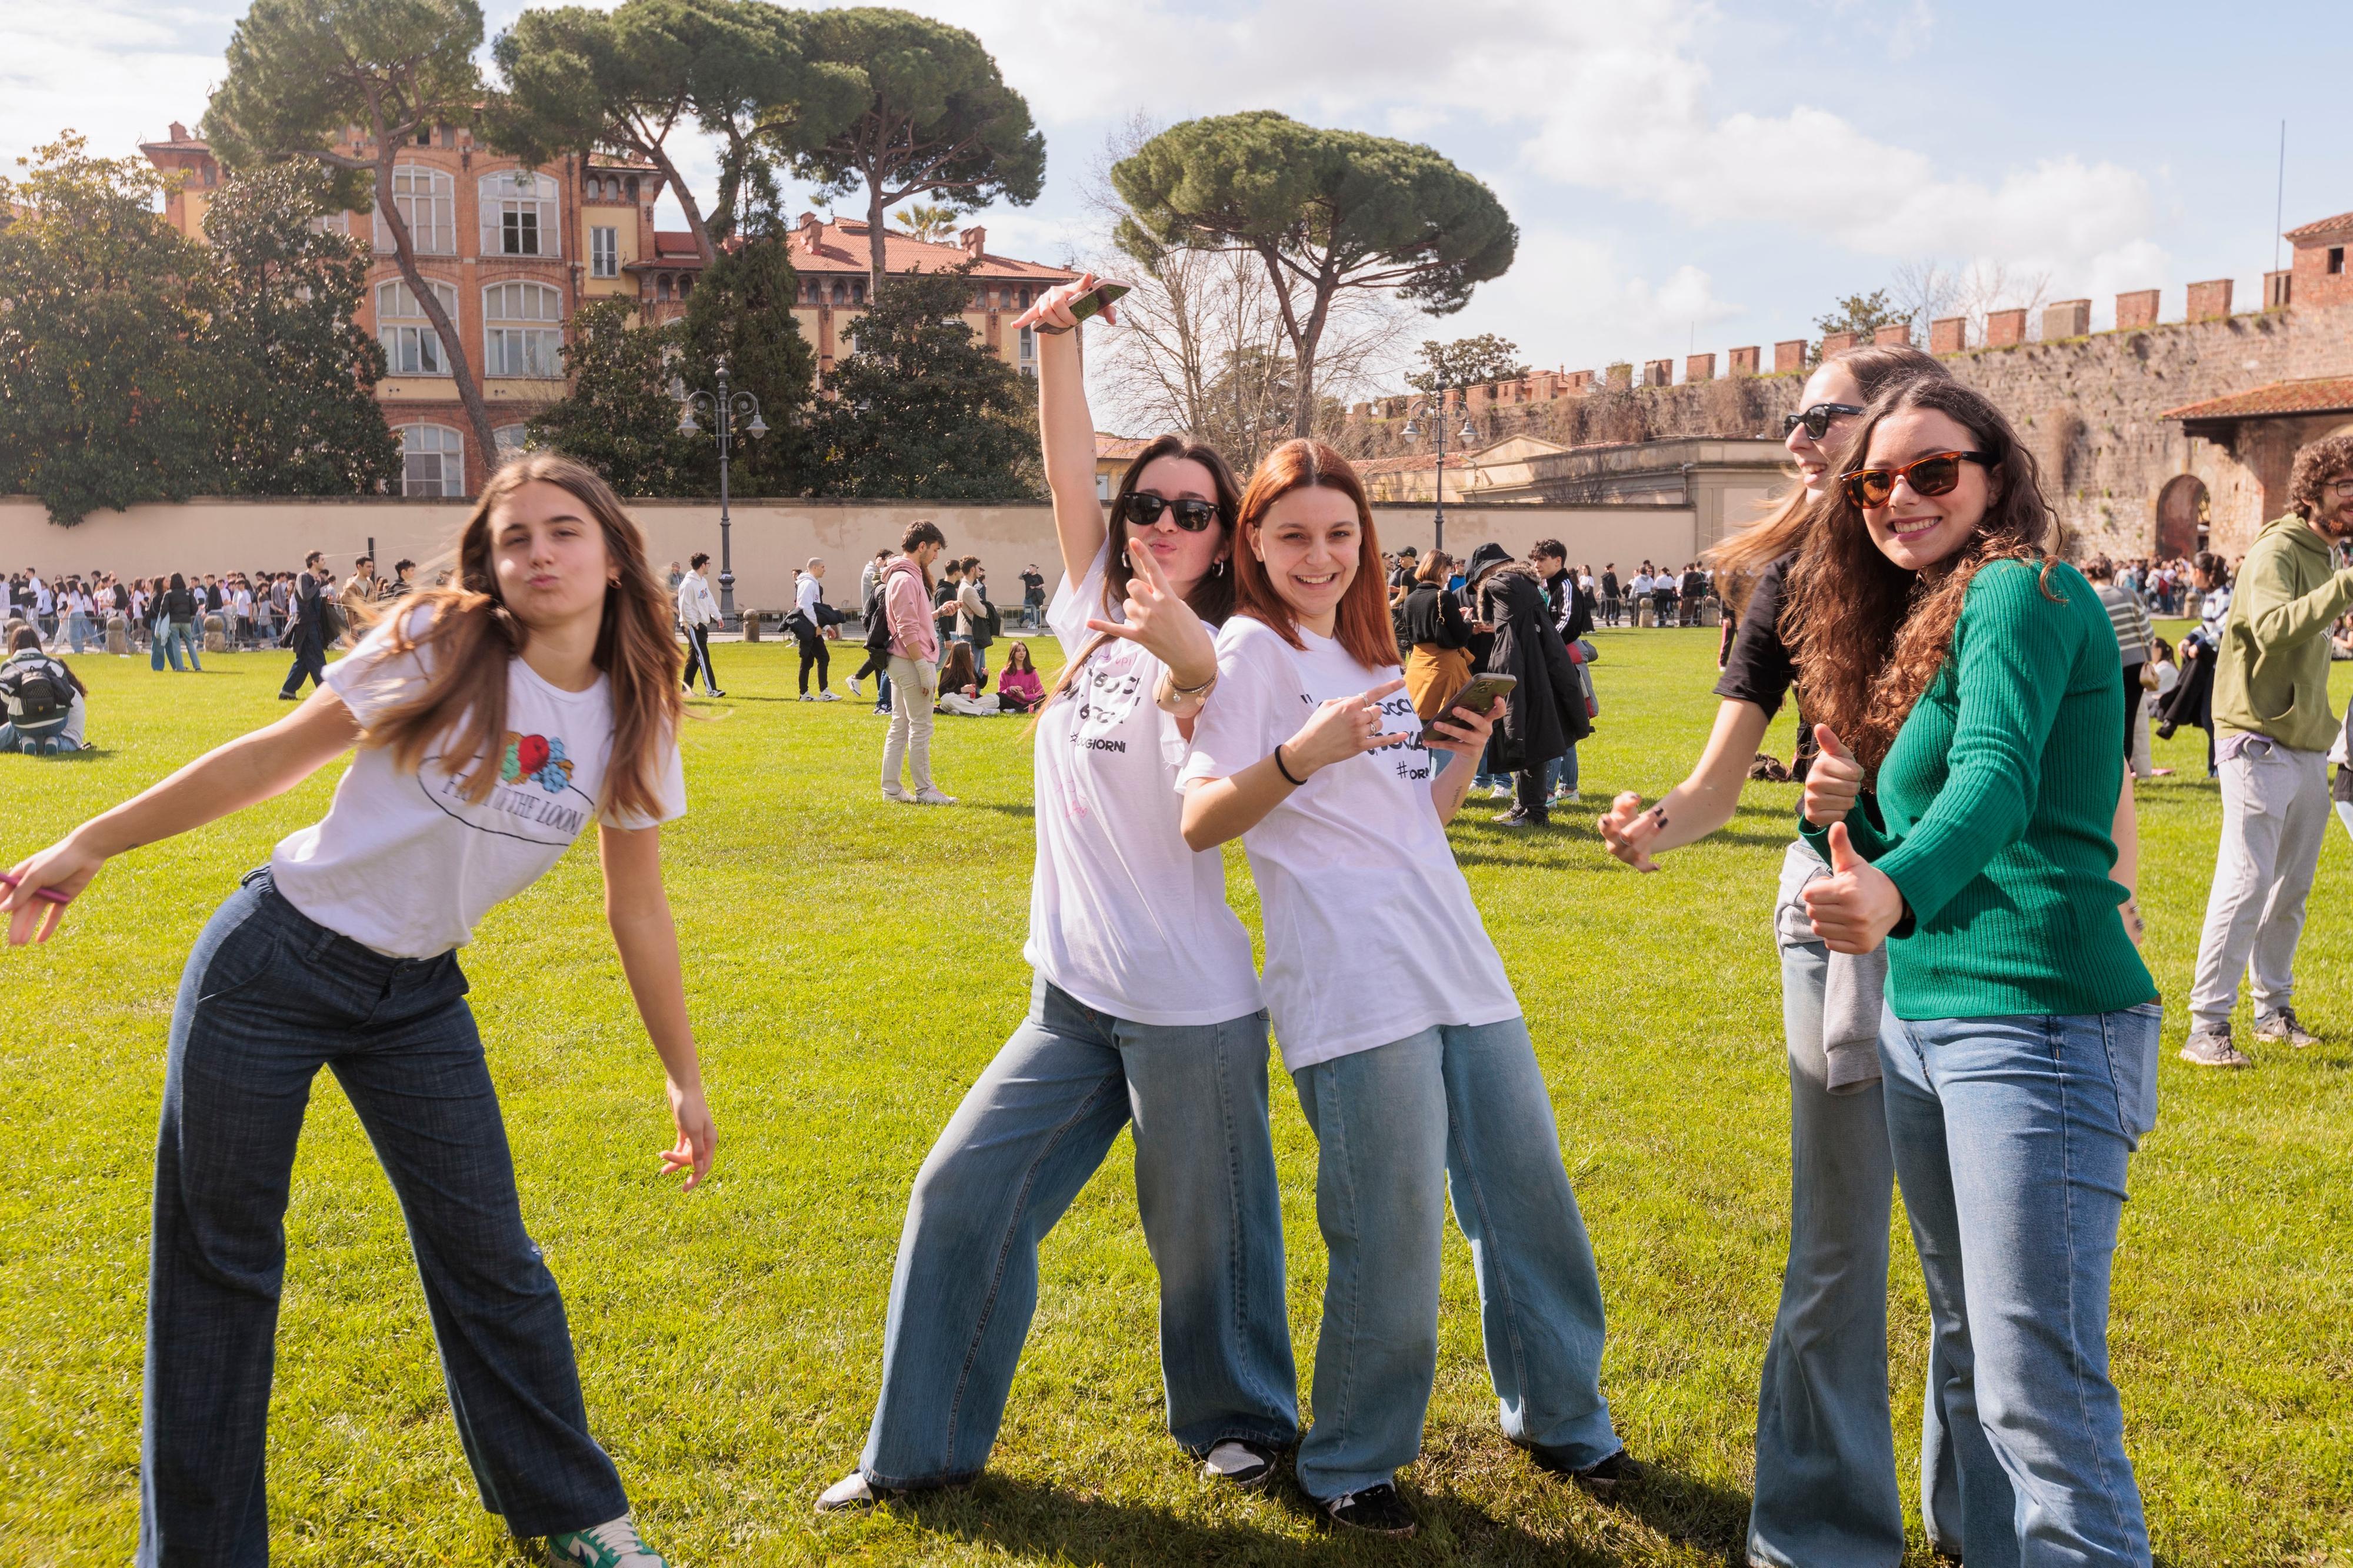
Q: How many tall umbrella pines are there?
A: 4